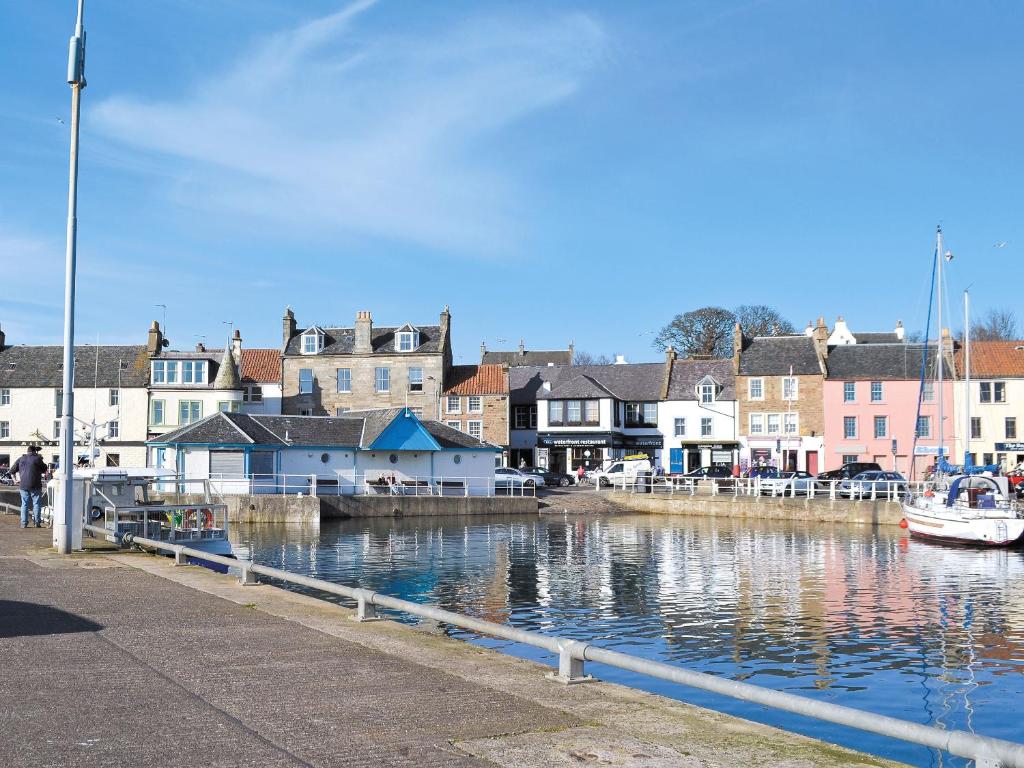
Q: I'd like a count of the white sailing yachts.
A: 1